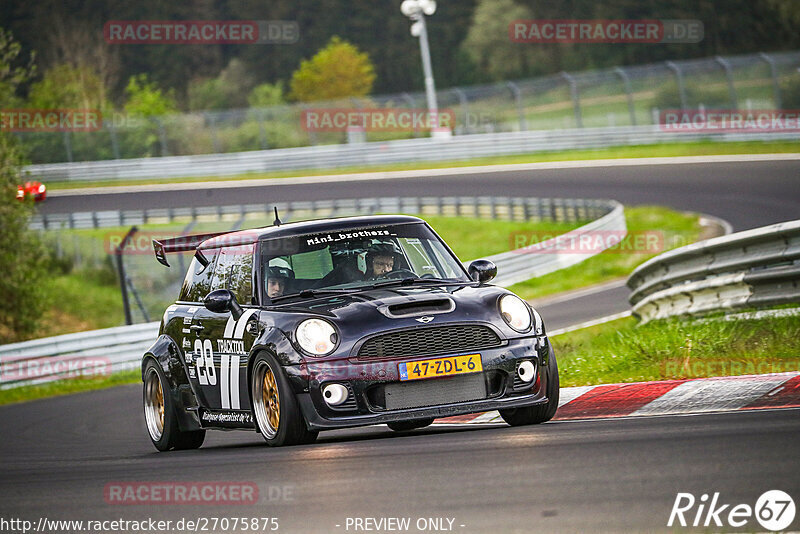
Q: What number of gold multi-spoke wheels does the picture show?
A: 2